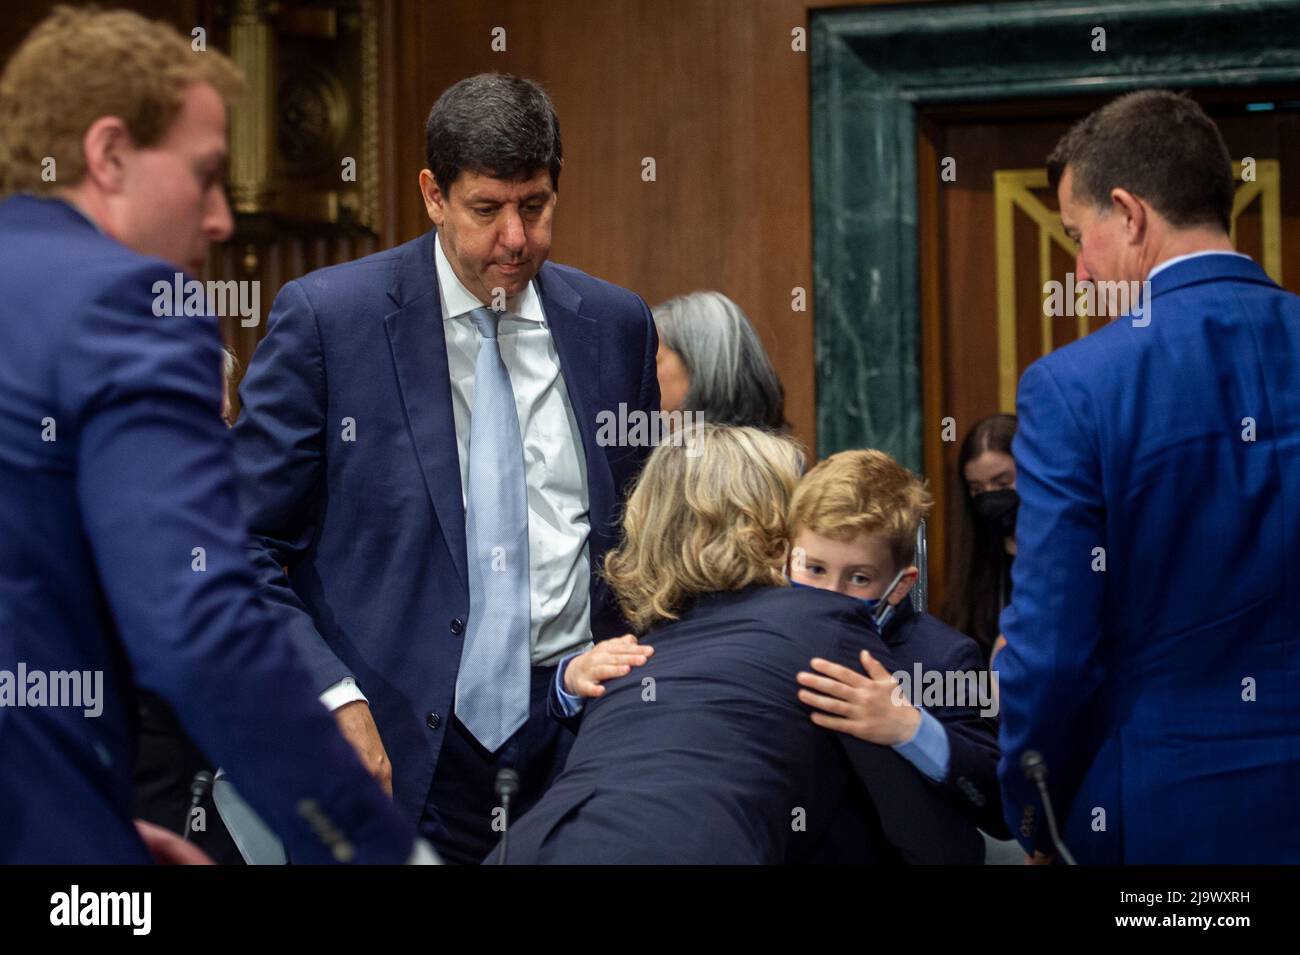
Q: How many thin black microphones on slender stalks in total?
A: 3